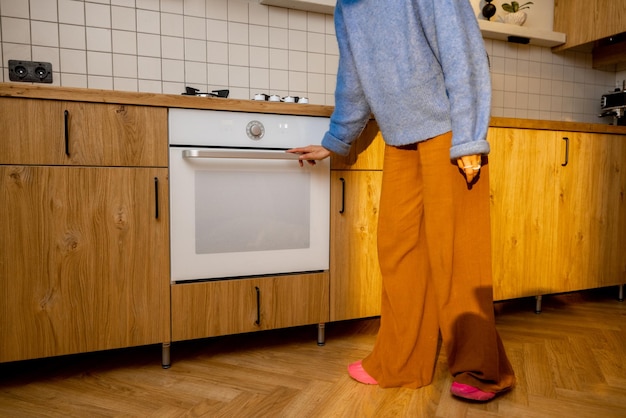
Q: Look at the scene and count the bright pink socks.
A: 2